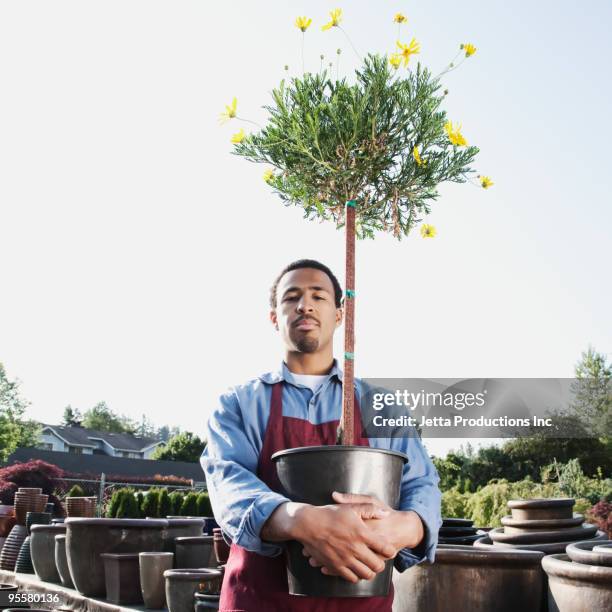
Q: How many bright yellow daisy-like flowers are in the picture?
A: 13